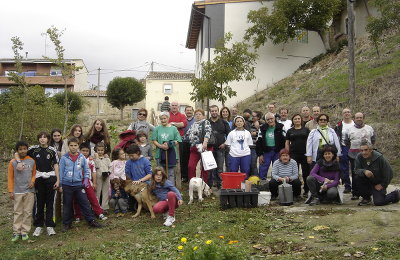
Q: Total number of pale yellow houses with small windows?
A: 1